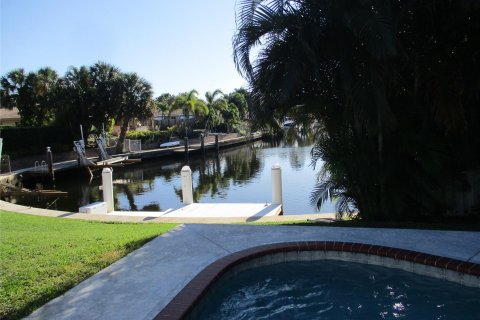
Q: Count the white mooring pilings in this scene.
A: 3